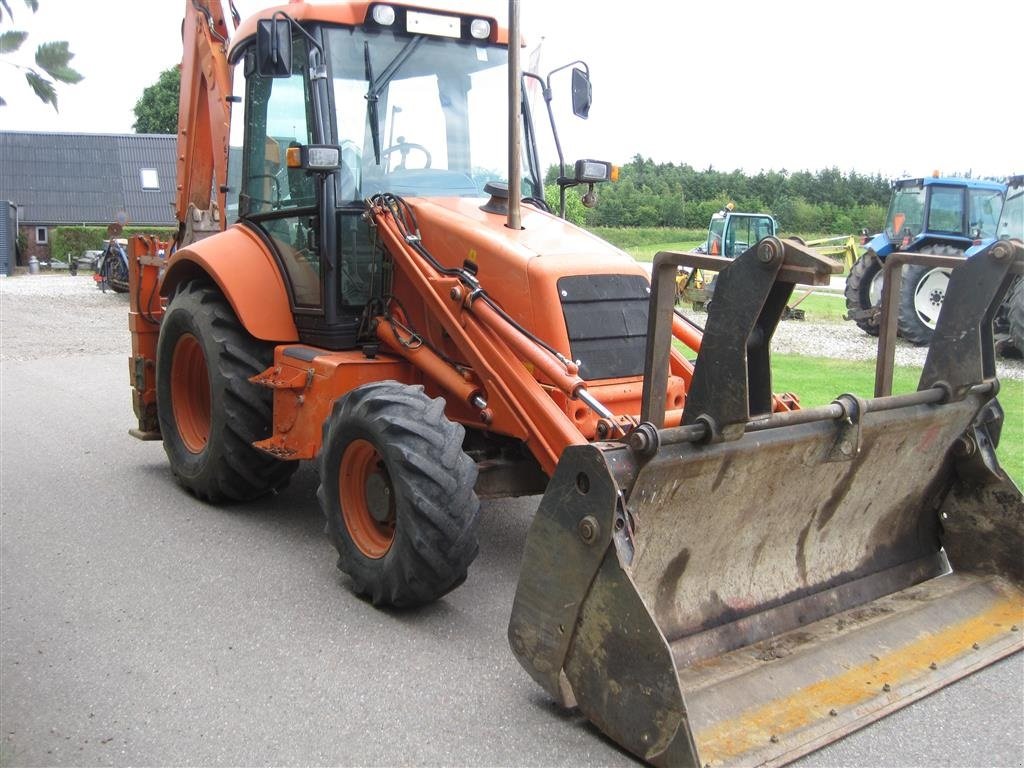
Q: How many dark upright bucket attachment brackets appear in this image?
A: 2